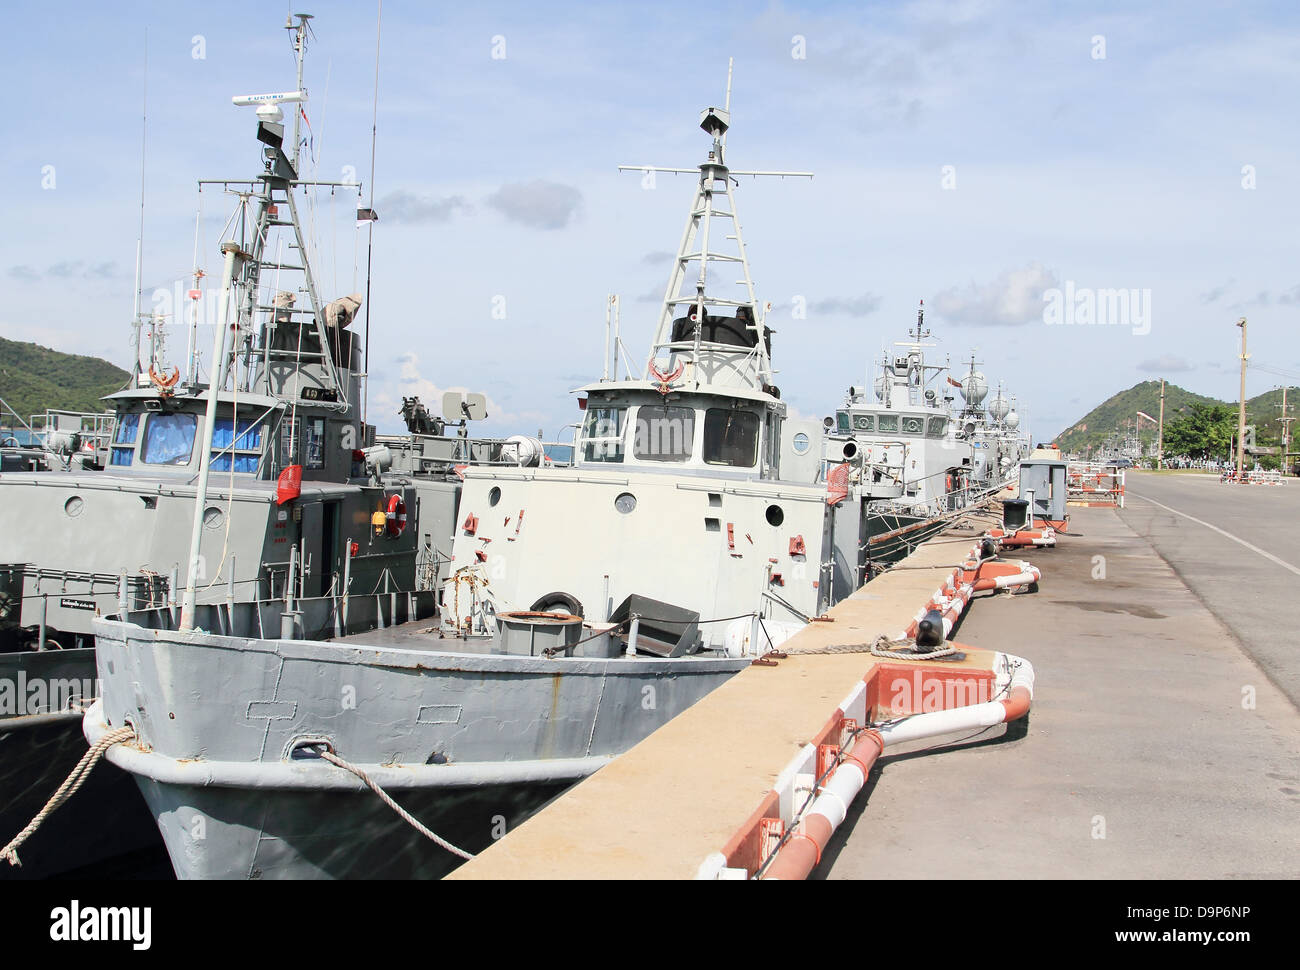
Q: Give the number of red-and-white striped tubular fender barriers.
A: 3